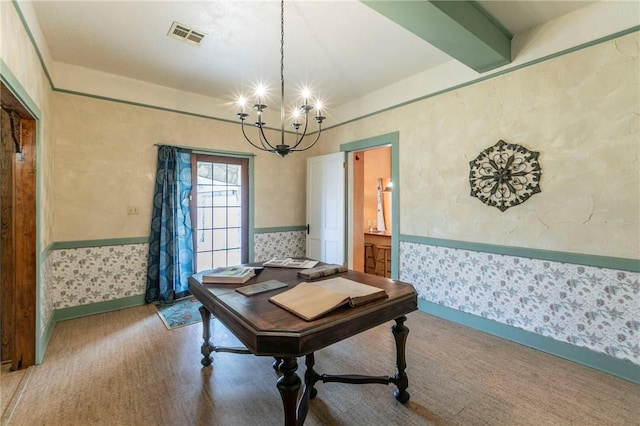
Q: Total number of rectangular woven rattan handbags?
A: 0